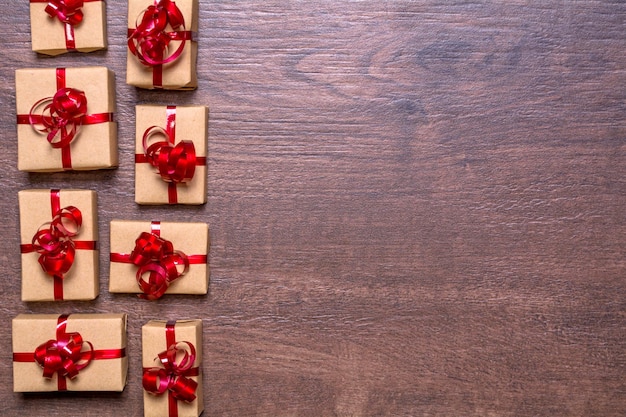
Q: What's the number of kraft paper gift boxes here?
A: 8